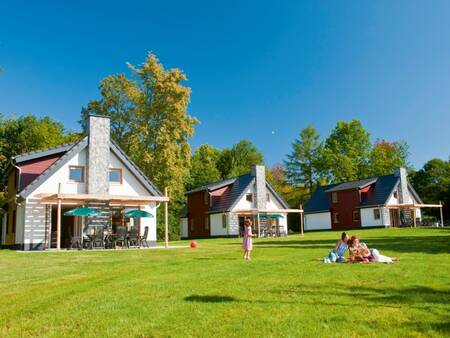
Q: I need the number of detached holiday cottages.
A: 3